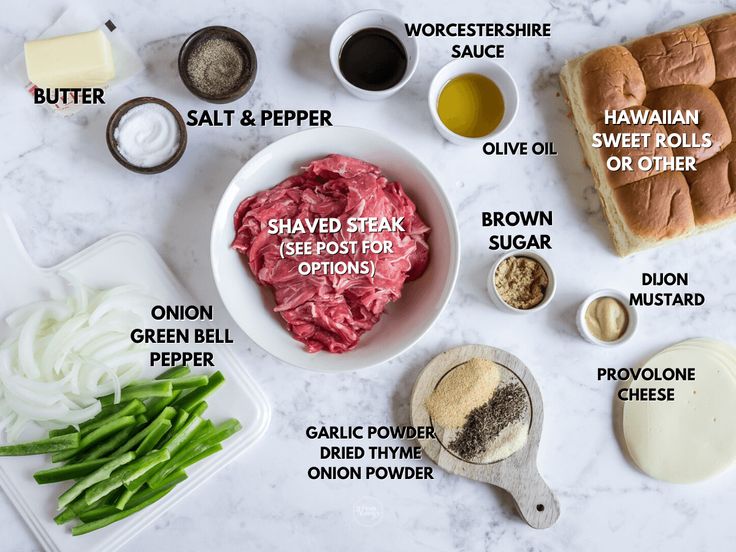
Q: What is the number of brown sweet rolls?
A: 8